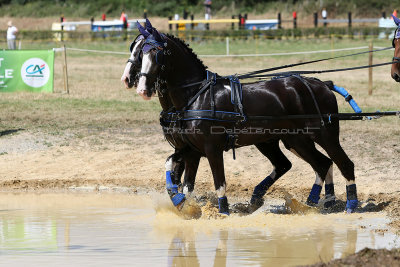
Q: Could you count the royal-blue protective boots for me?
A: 6